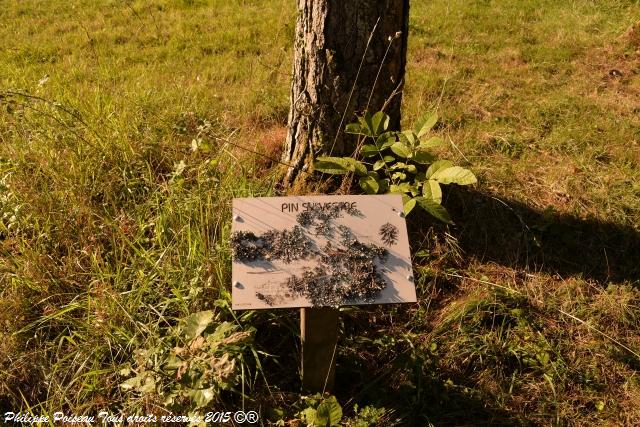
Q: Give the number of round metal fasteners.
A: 4